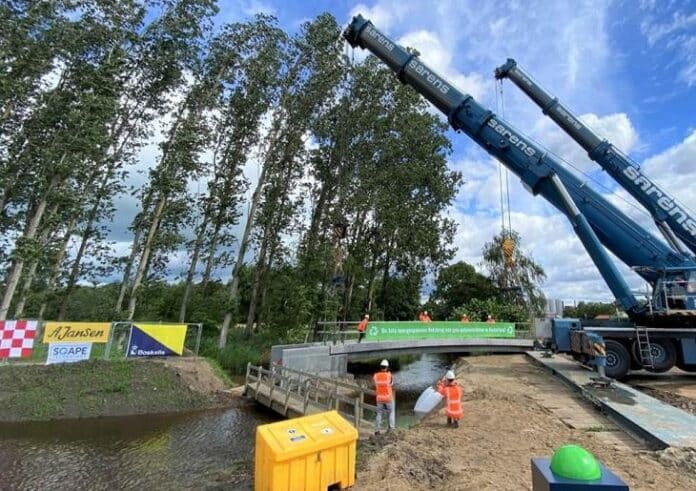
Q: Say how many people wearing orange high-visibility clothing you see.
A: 6